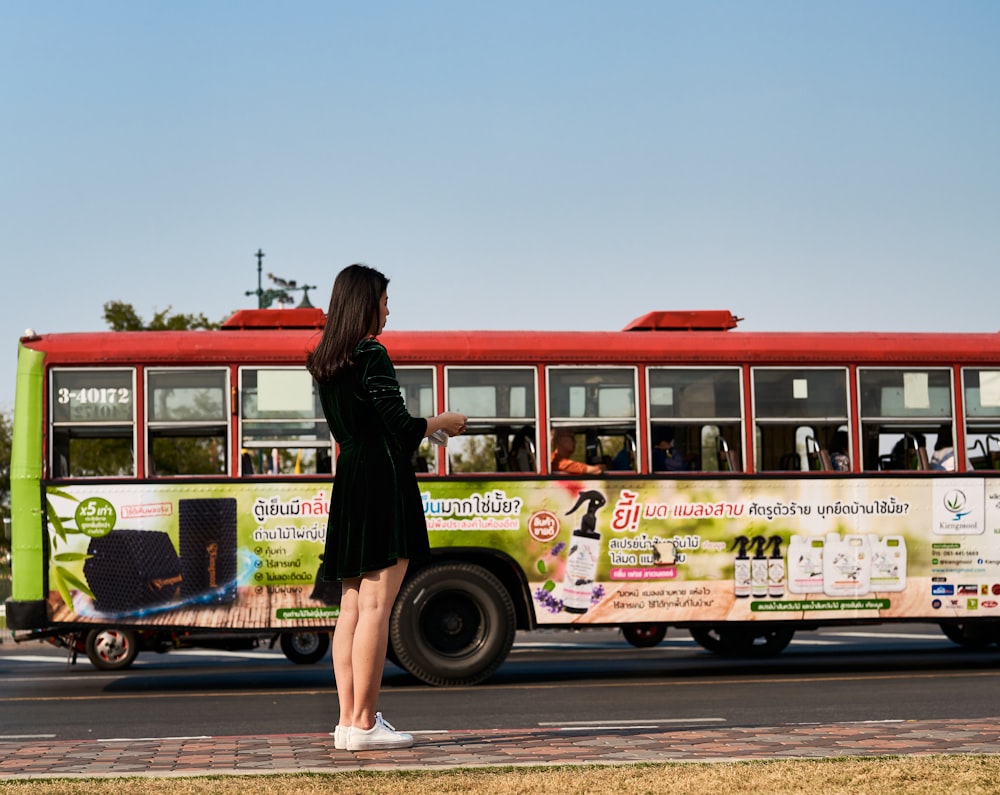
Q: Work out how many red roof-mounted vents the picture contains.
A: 2